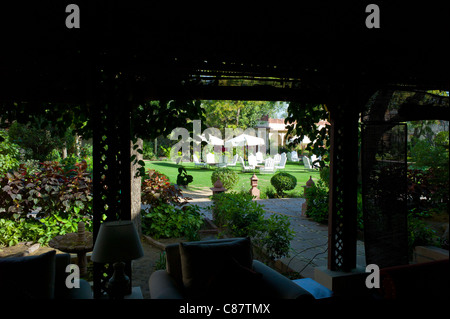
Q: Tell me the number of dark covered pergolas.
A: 1